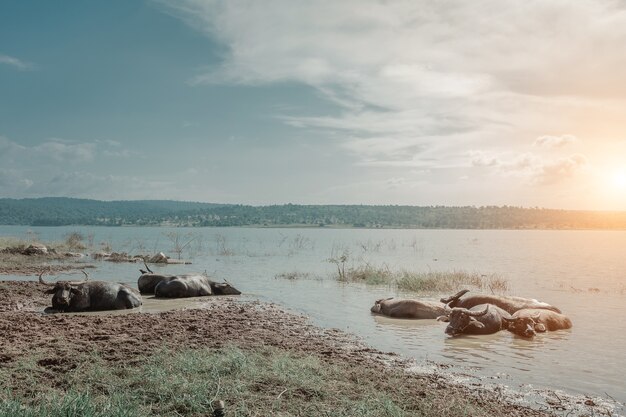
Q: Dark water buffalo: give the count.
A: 7